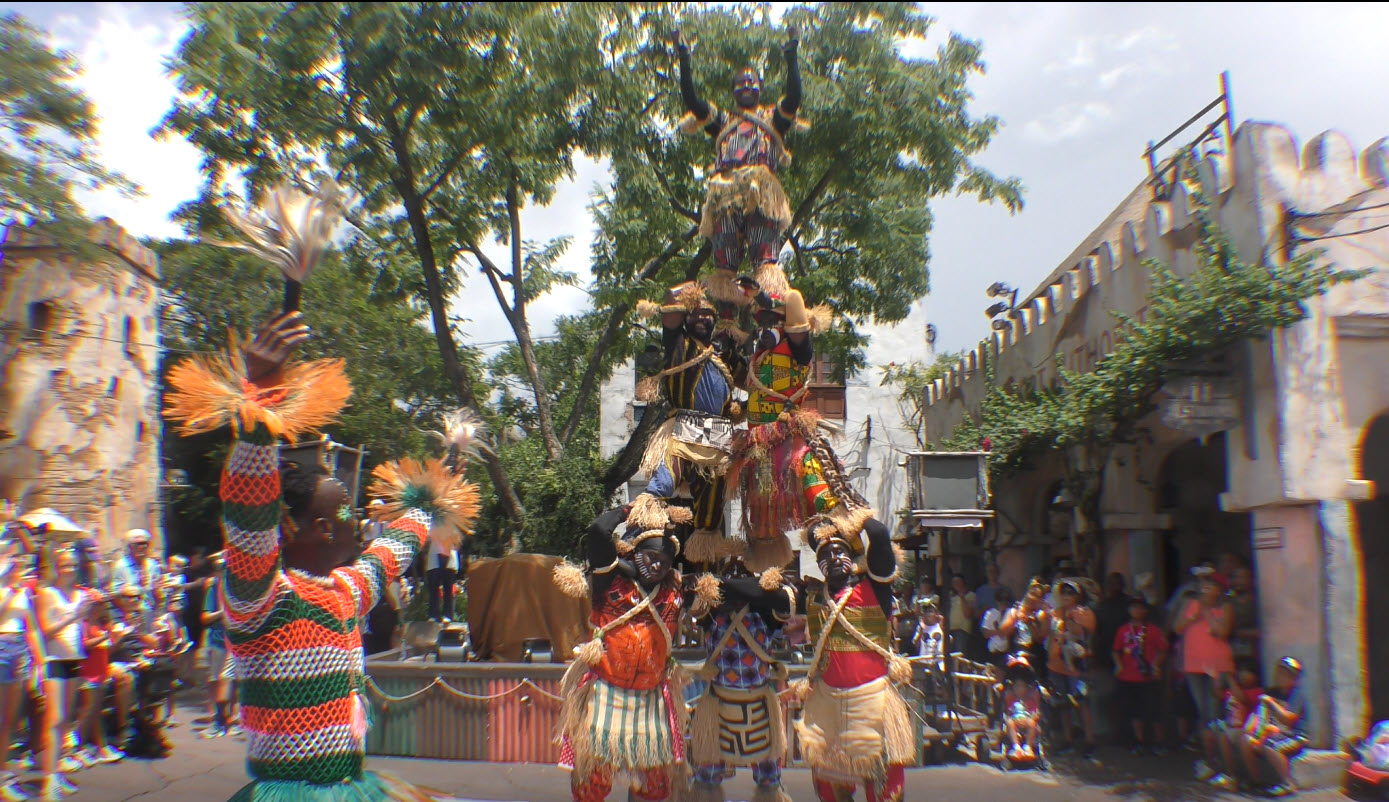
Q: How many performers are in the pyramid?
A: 6